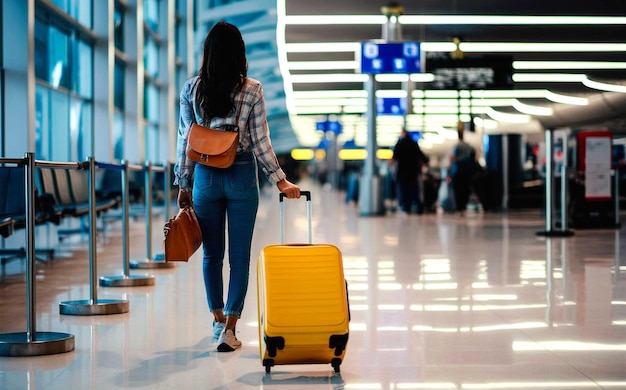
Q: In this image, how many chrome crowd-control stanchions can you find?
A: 5